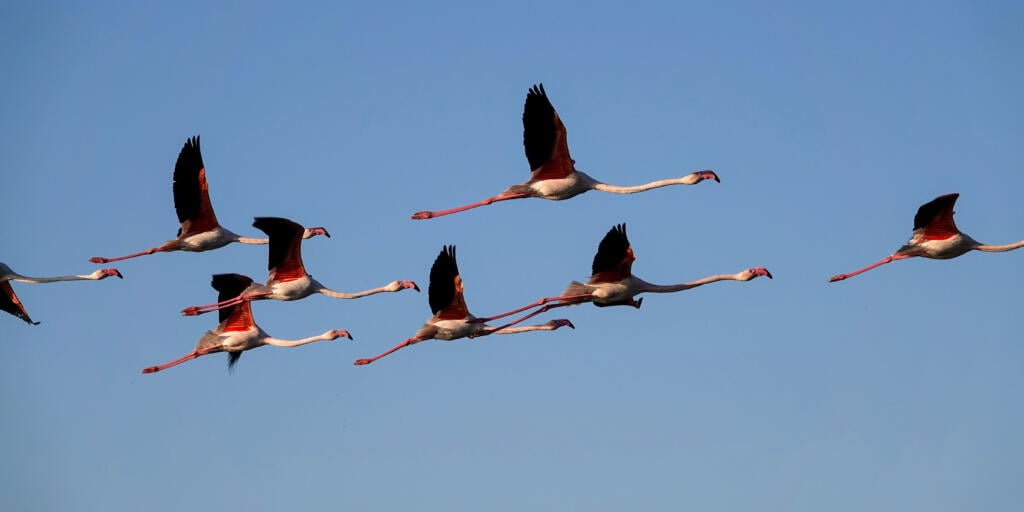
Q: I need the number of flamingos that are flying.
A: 8